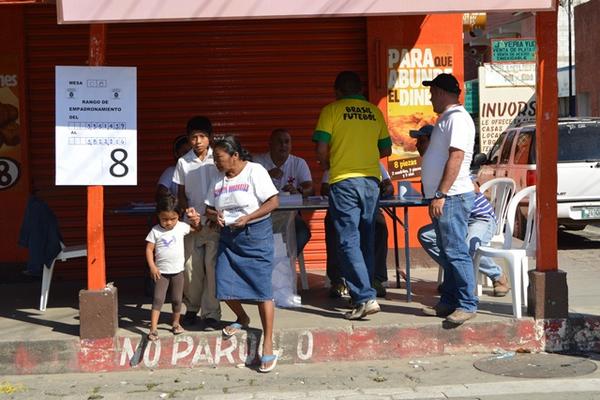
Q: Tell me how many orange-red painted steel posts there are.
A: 2